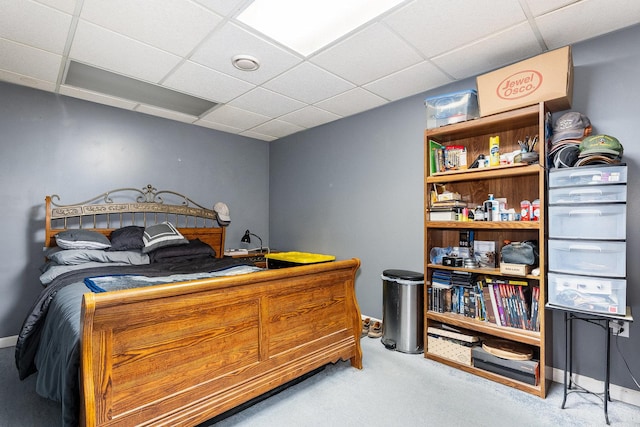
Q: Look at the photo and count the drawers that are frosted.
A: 5